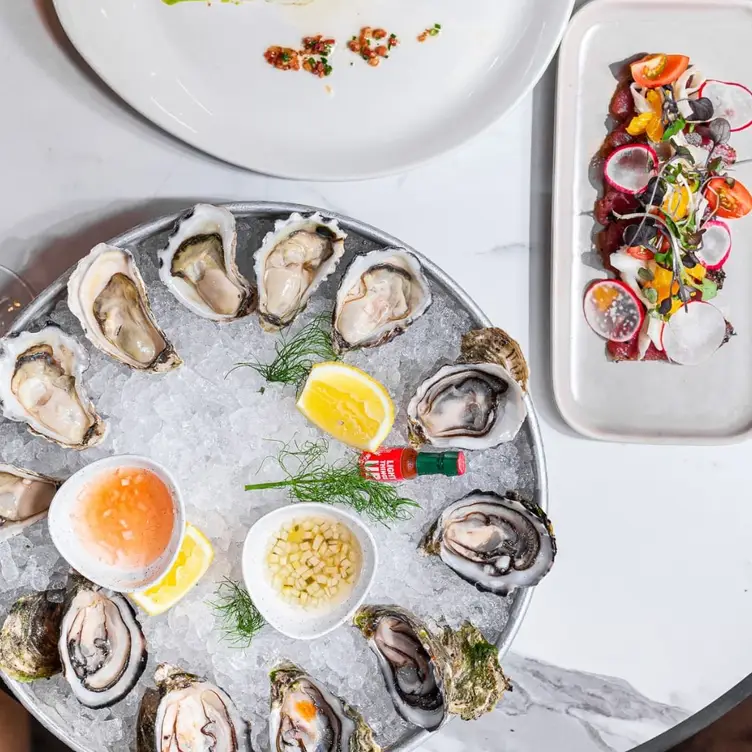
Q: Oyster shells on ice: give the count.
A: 12